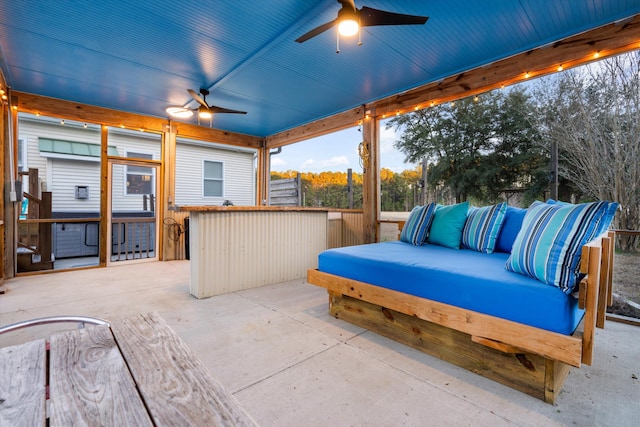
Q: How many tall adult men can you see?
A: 0